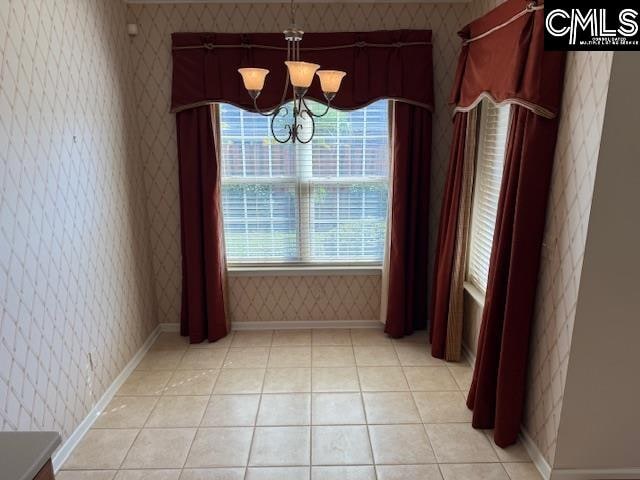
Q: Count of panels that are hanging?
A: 4